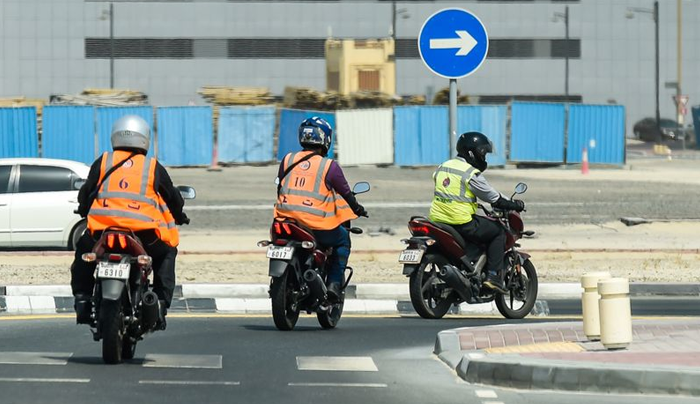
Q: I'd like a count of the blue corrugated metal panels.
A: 10